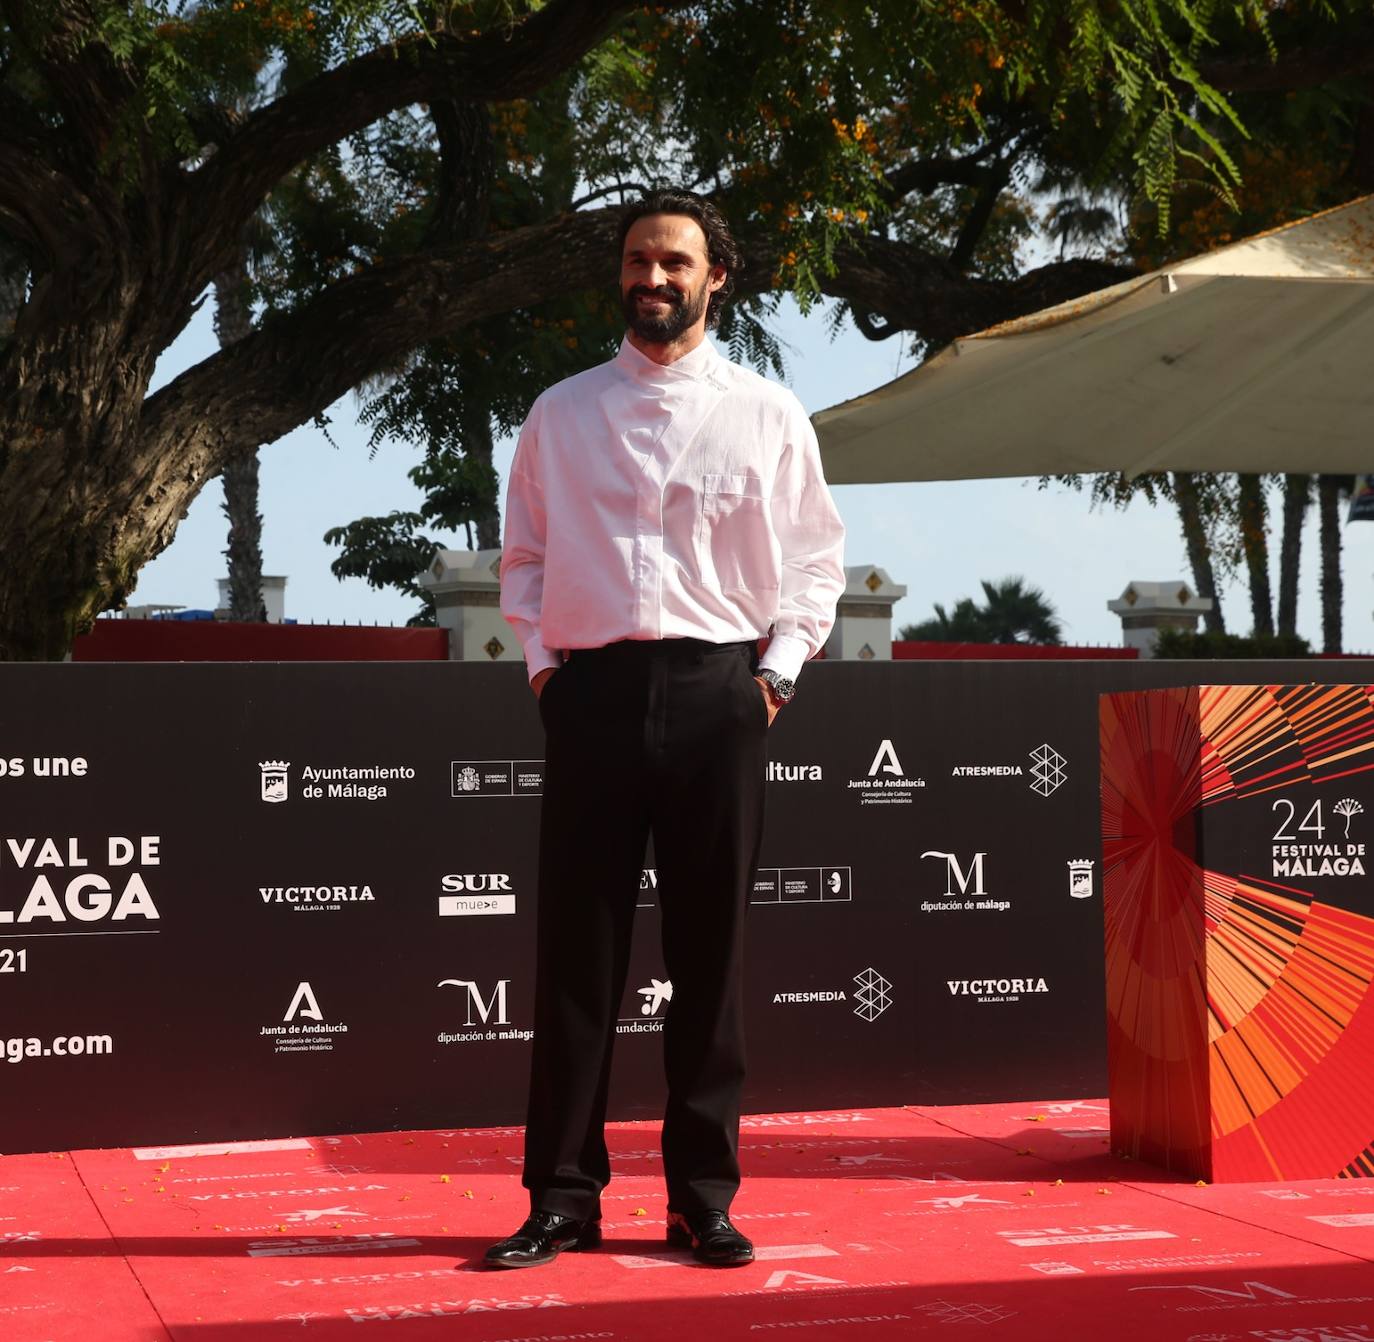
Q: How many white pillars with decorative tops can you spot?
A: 3